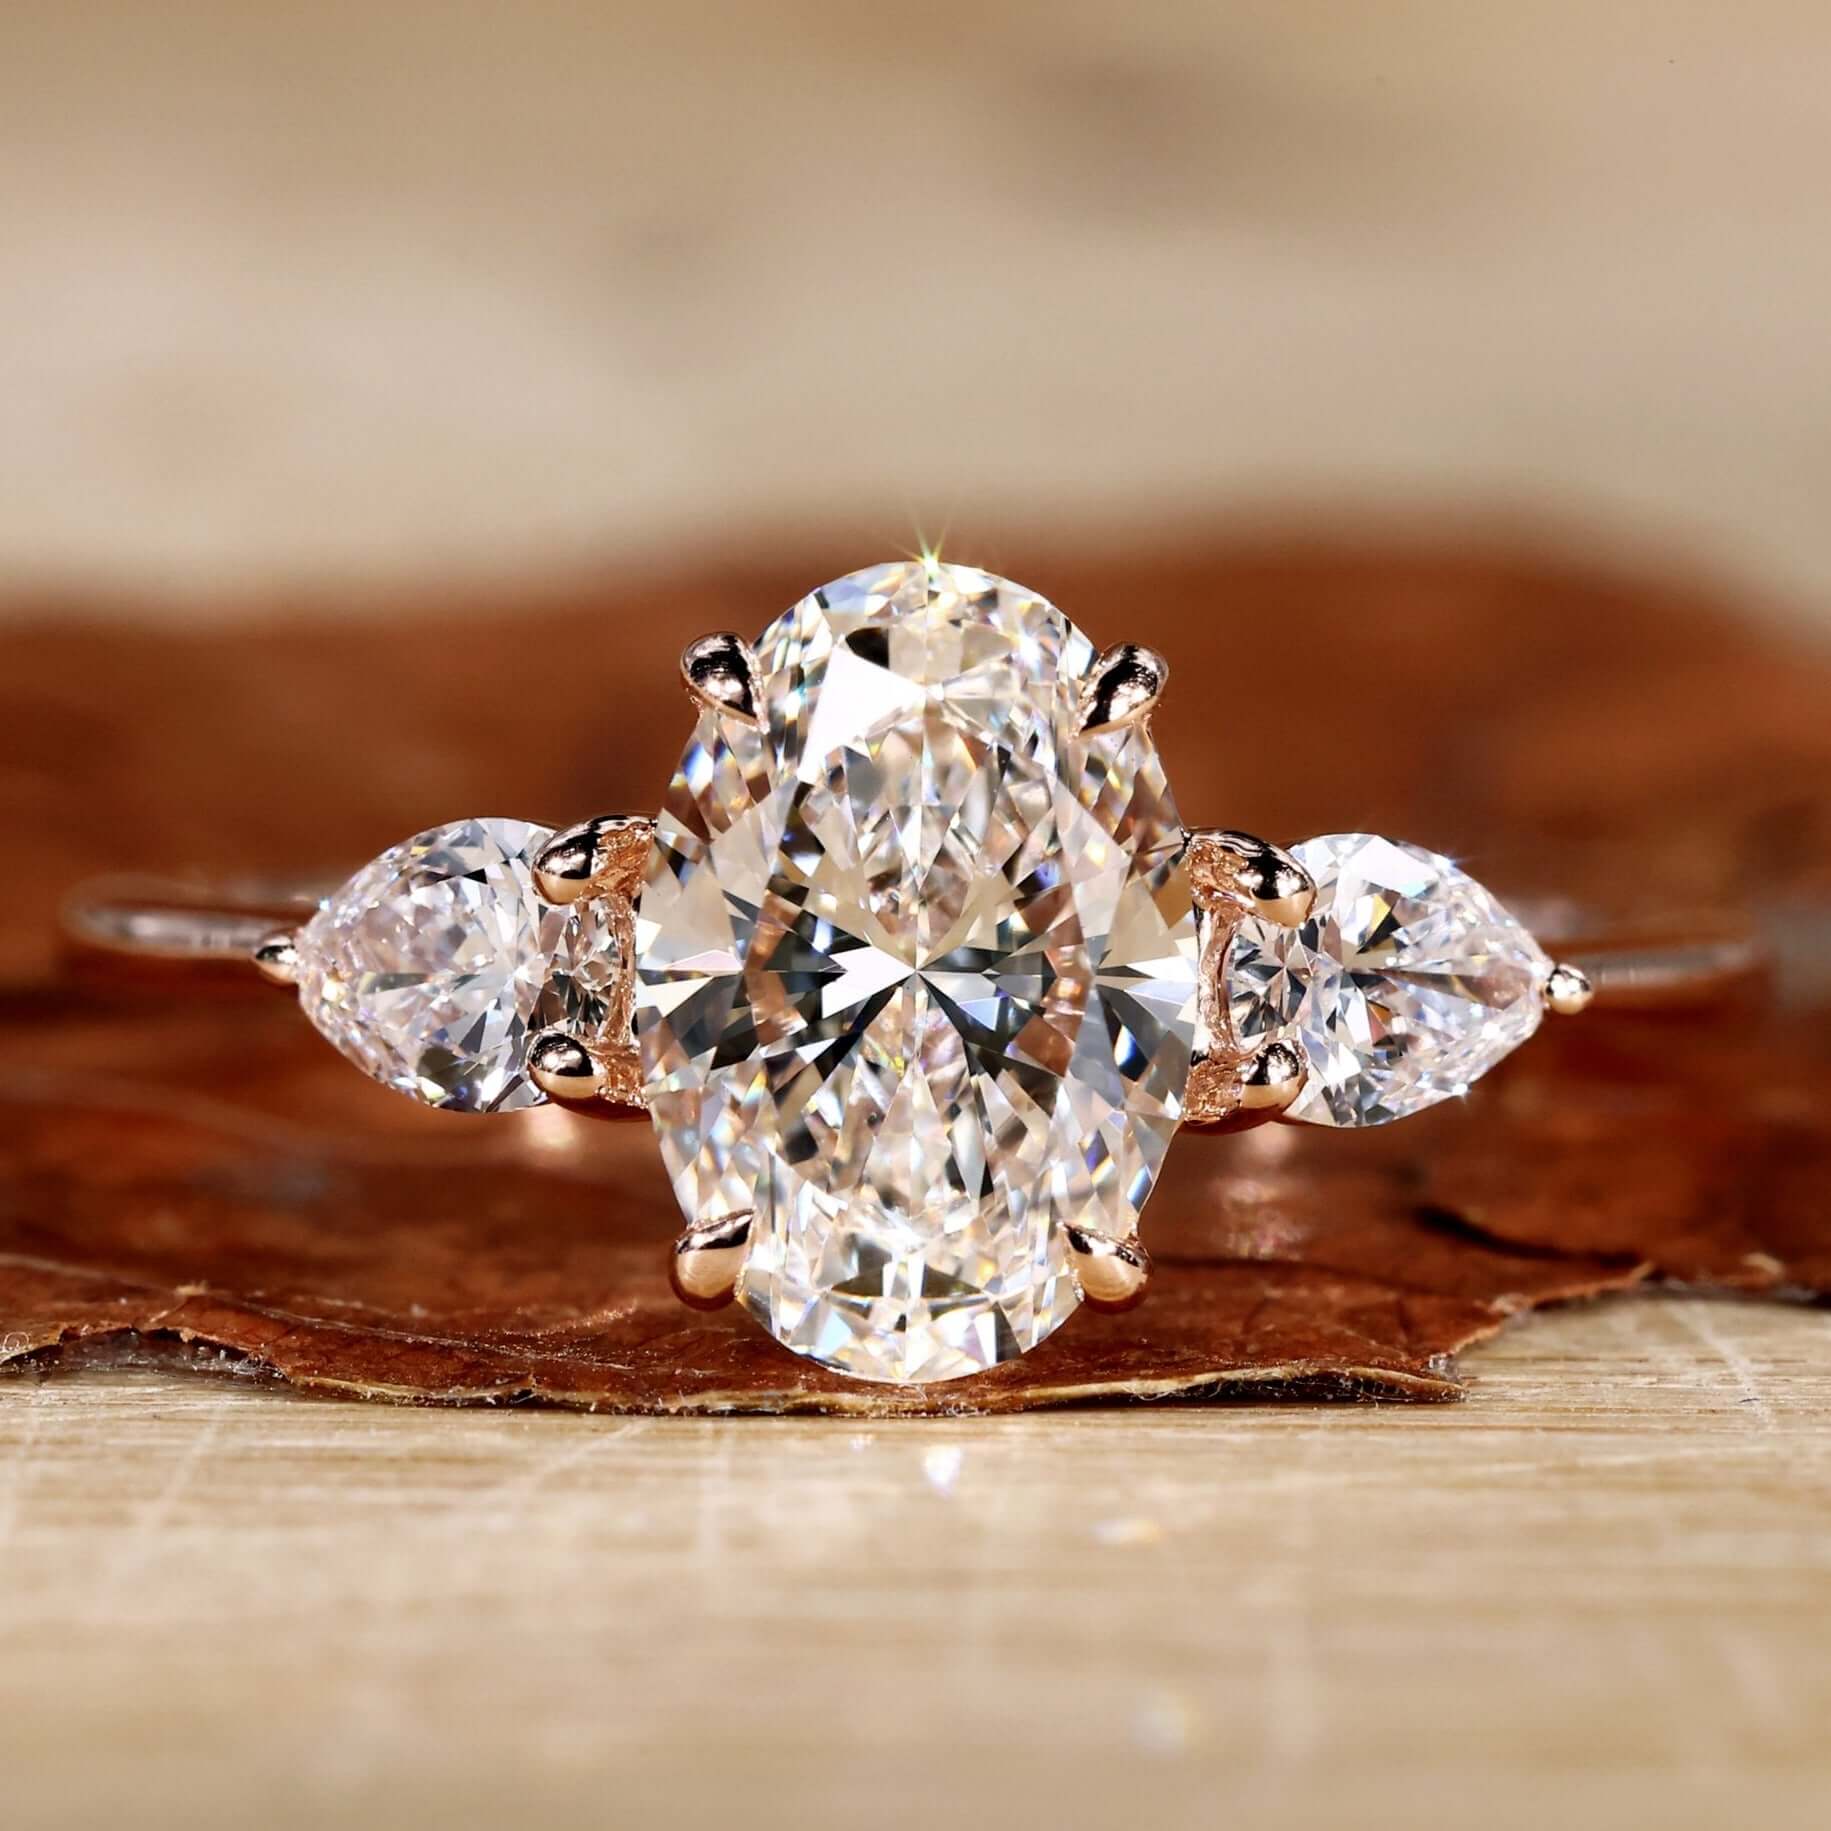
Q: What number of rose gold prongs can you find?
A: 10